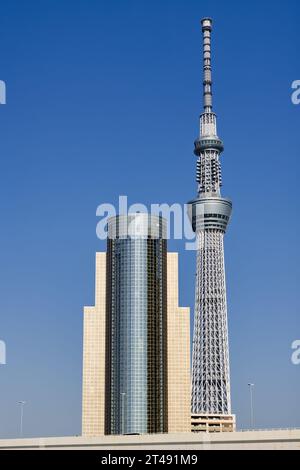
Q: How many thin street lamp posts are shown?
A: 3